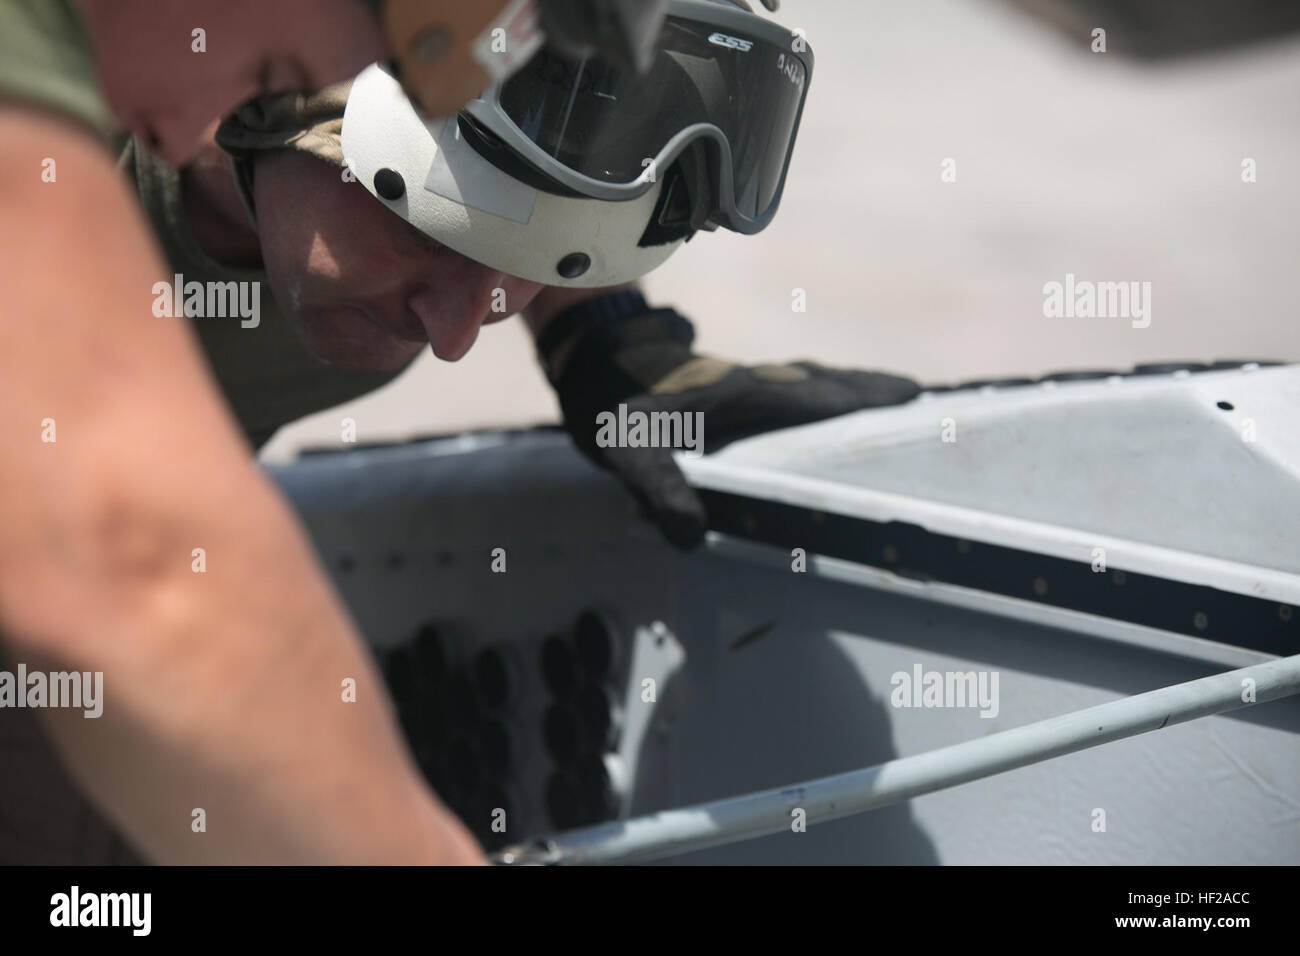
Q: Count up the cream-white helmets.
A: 1